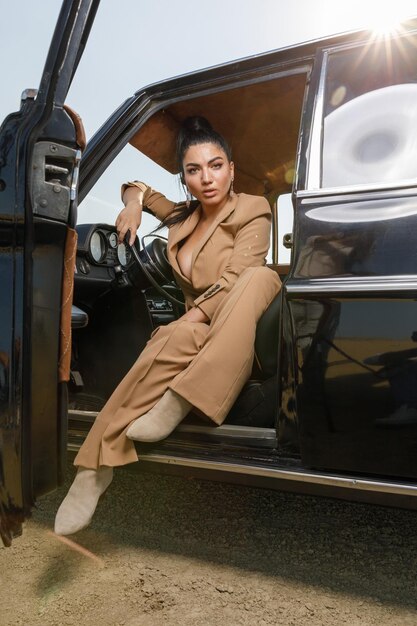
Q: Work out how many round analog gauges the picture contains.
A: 3